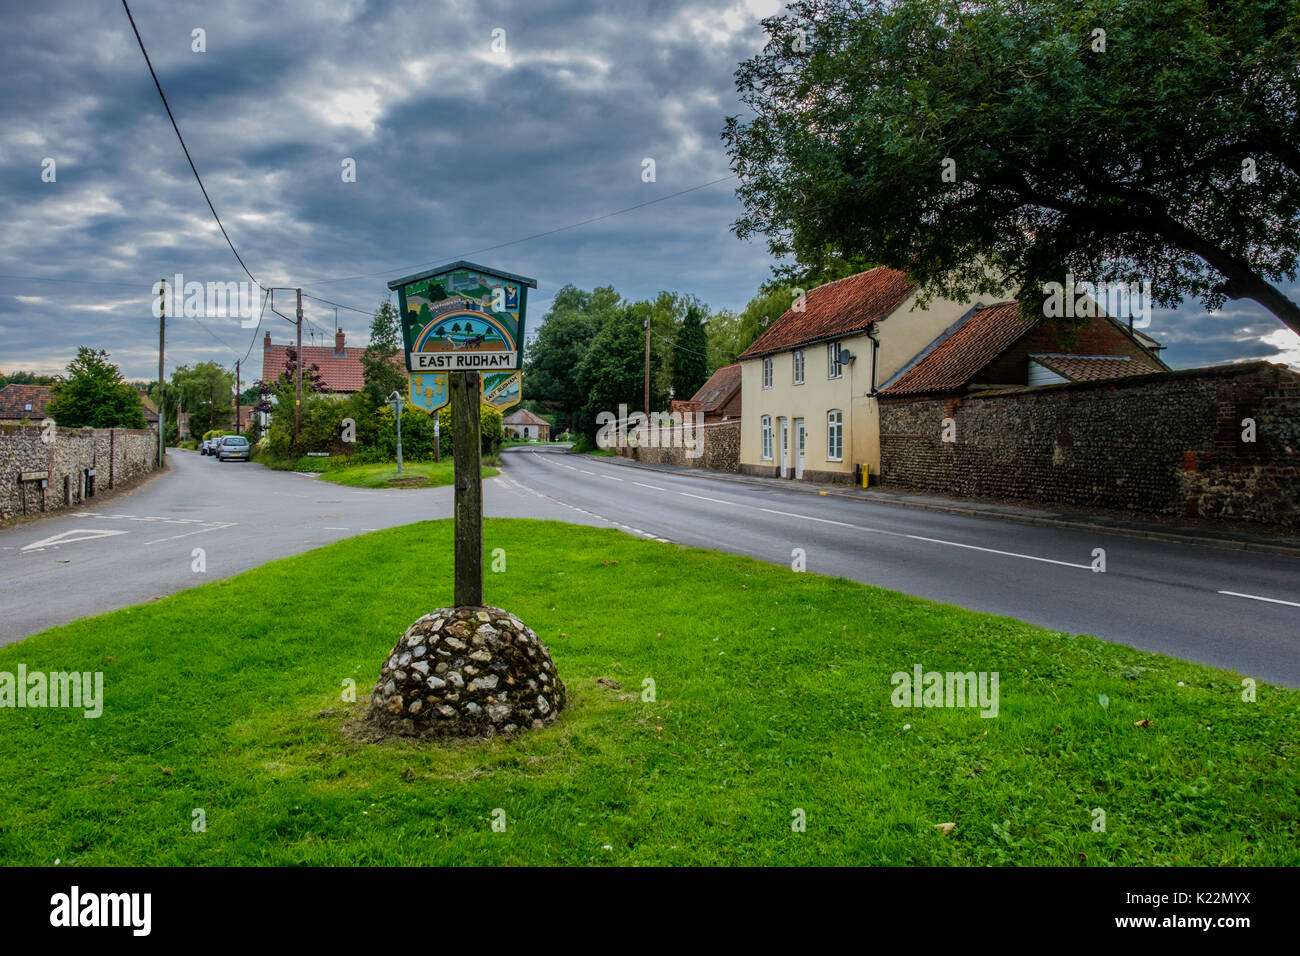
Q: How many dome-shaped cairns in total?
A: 1